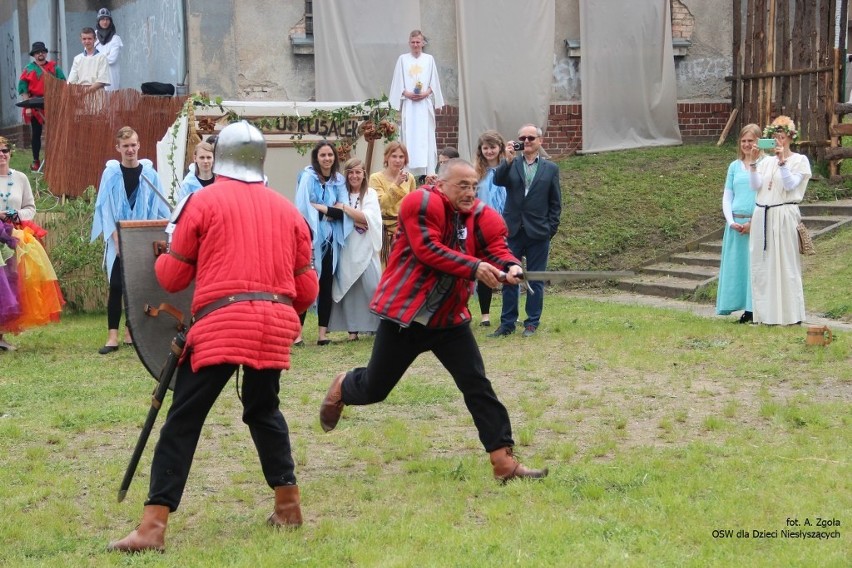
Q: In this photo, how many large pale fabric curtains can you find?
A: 3